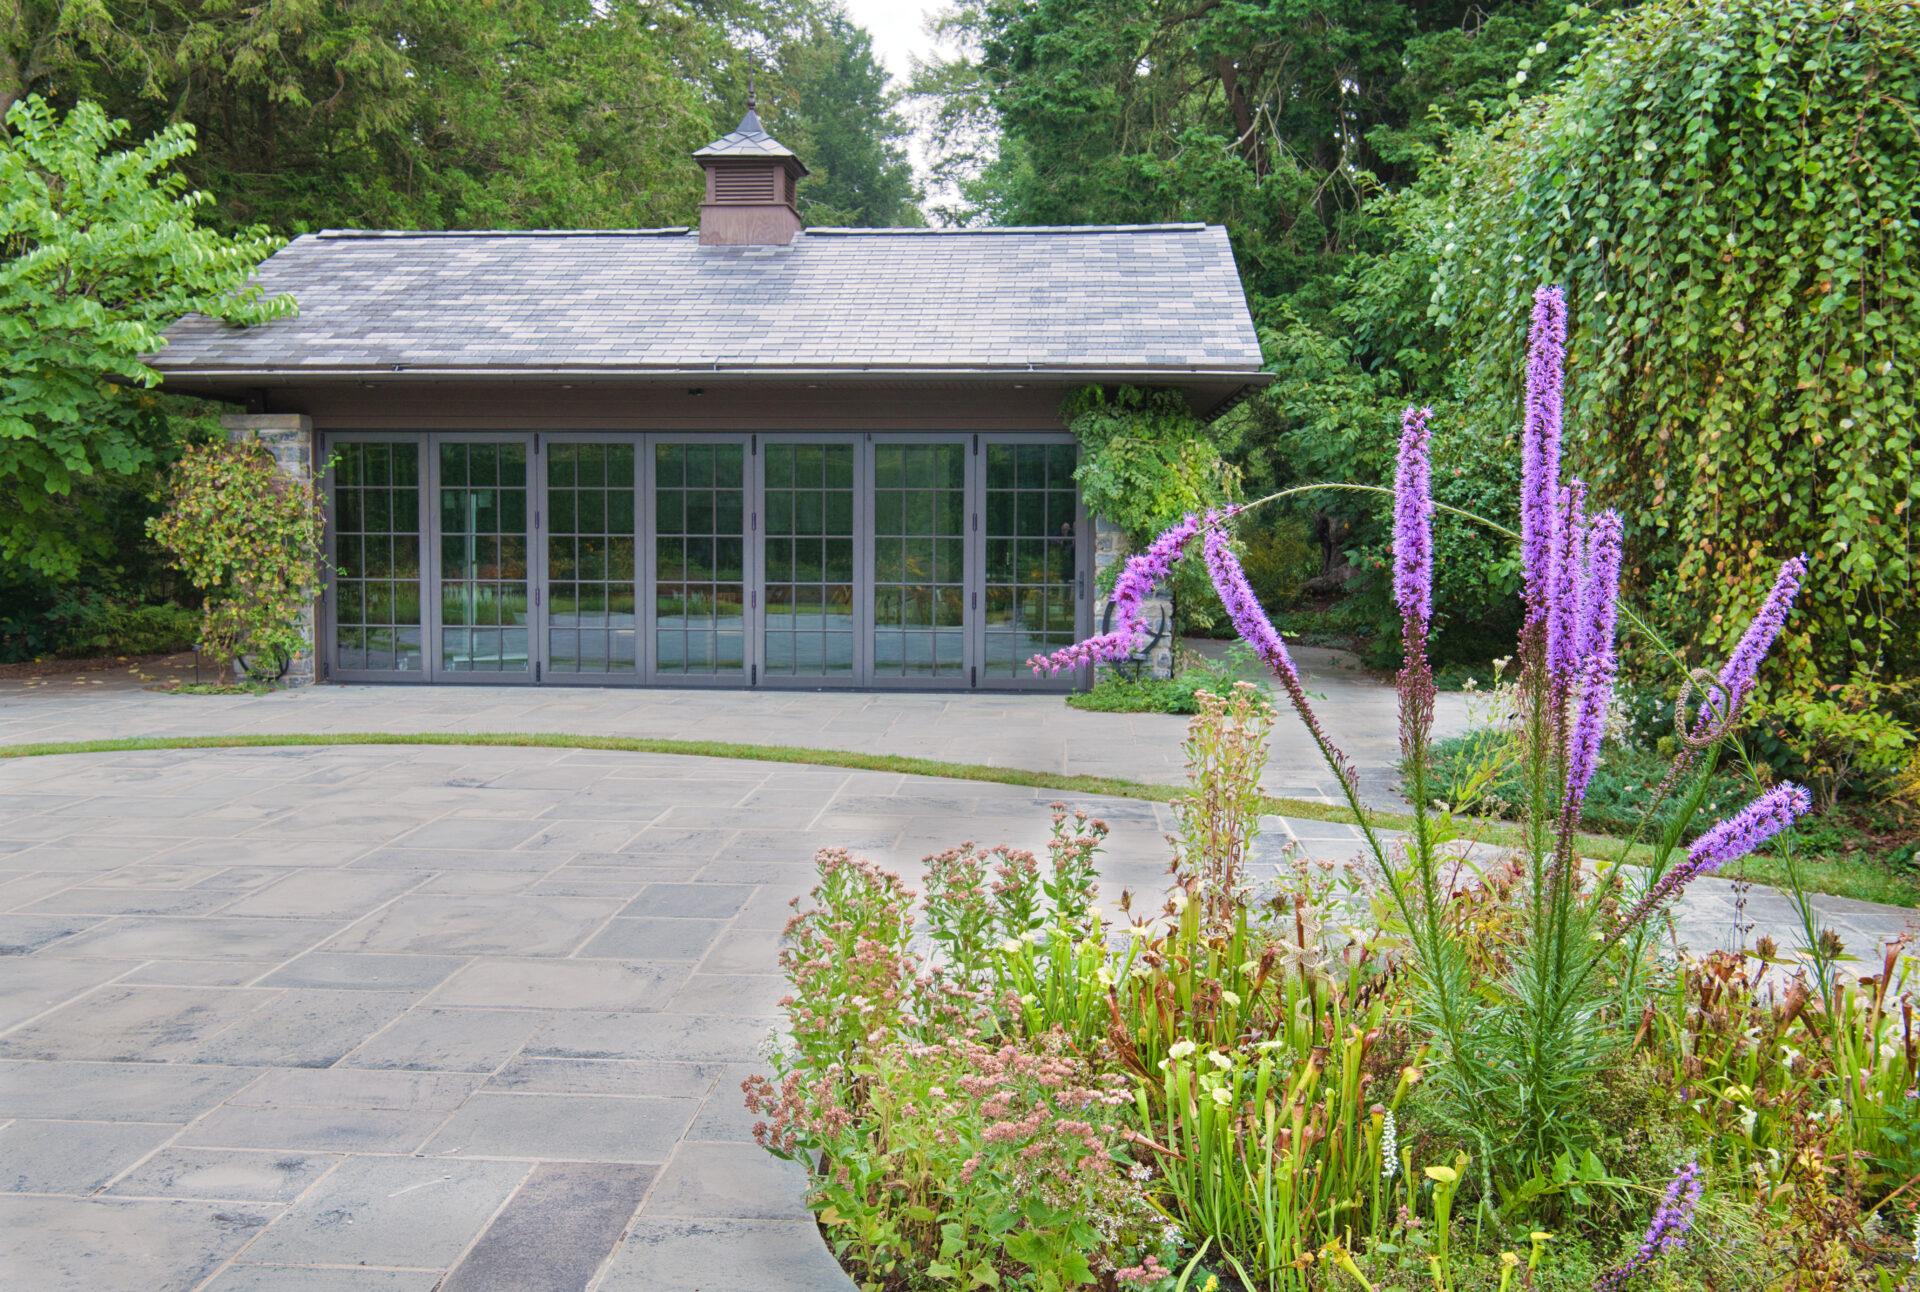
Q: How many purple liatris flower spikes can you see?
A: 9